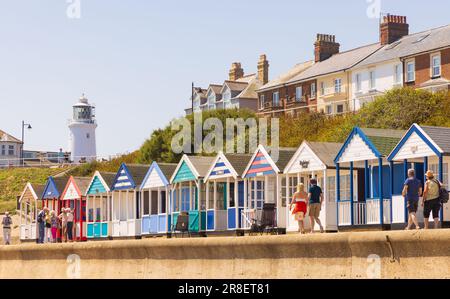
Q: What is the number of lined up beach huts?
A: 12